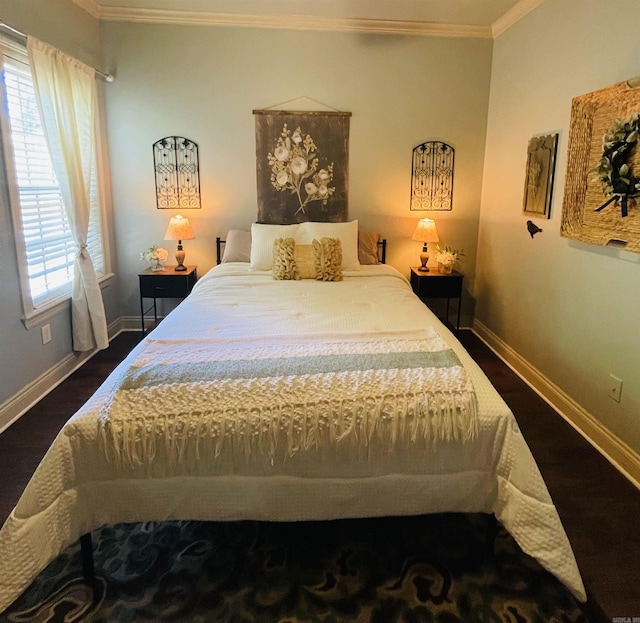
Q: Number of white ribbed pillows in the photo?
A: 2